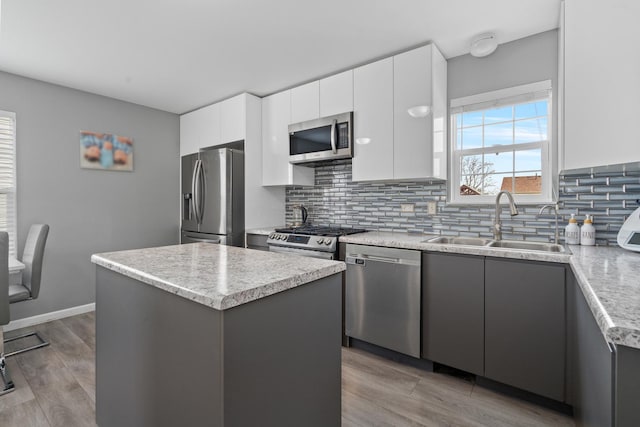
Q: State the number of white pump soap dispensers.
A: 2